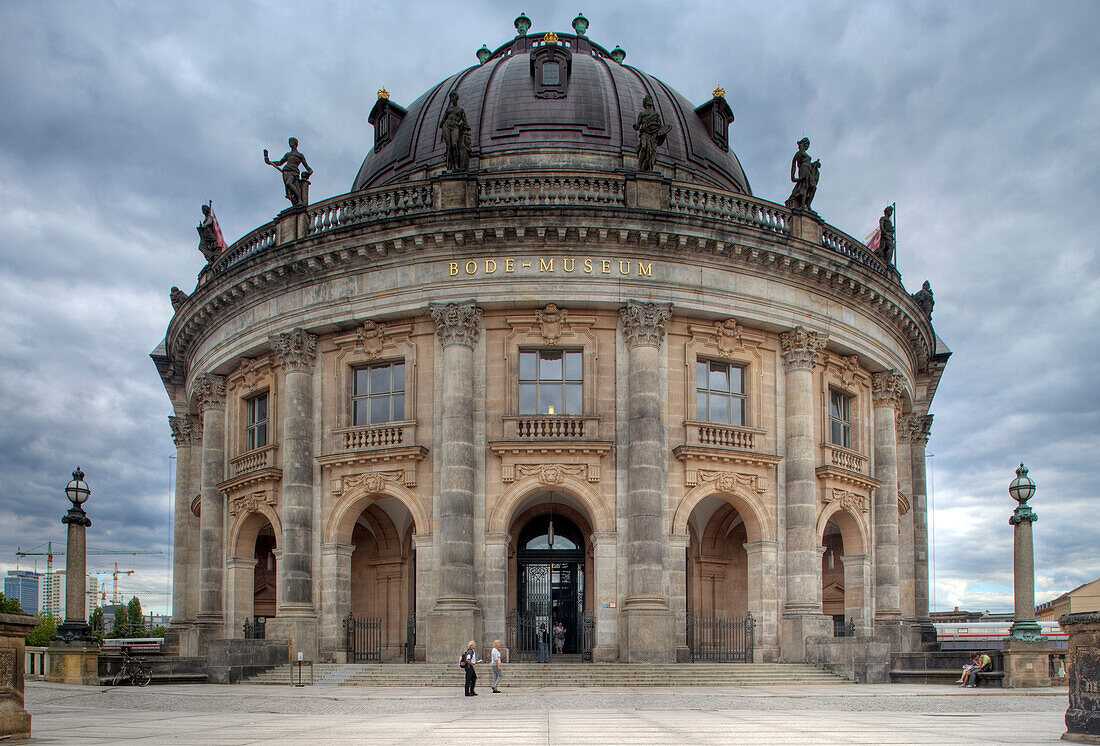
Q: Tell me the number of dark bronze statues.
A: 8